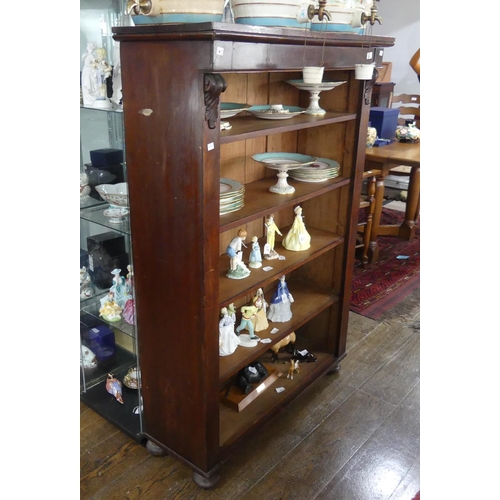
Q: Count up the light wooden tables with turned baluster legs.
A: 1